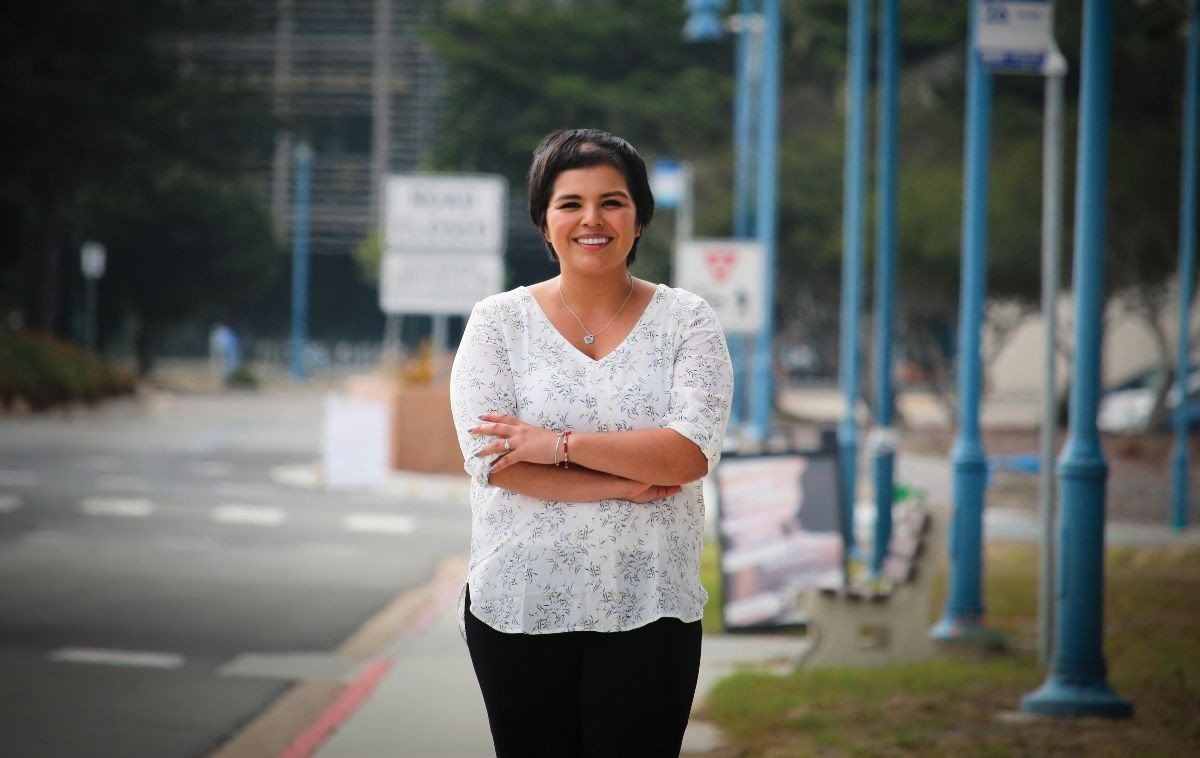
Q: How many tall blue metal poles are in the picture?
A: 8